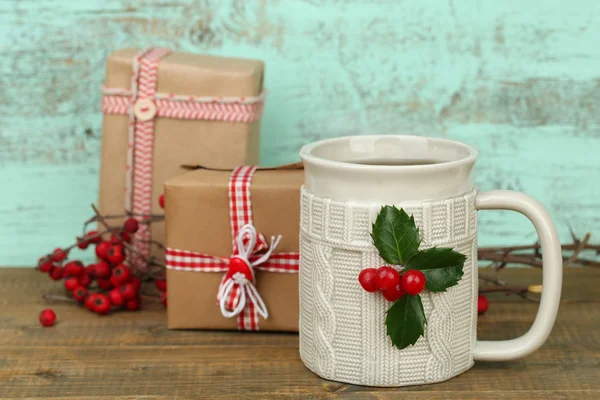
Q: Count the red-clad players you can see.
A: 0